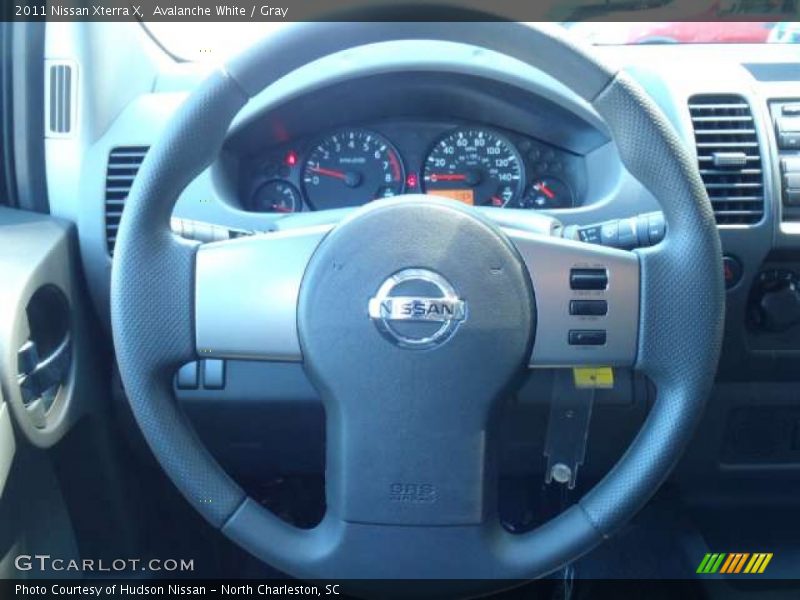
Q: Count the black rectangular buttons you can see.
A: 3